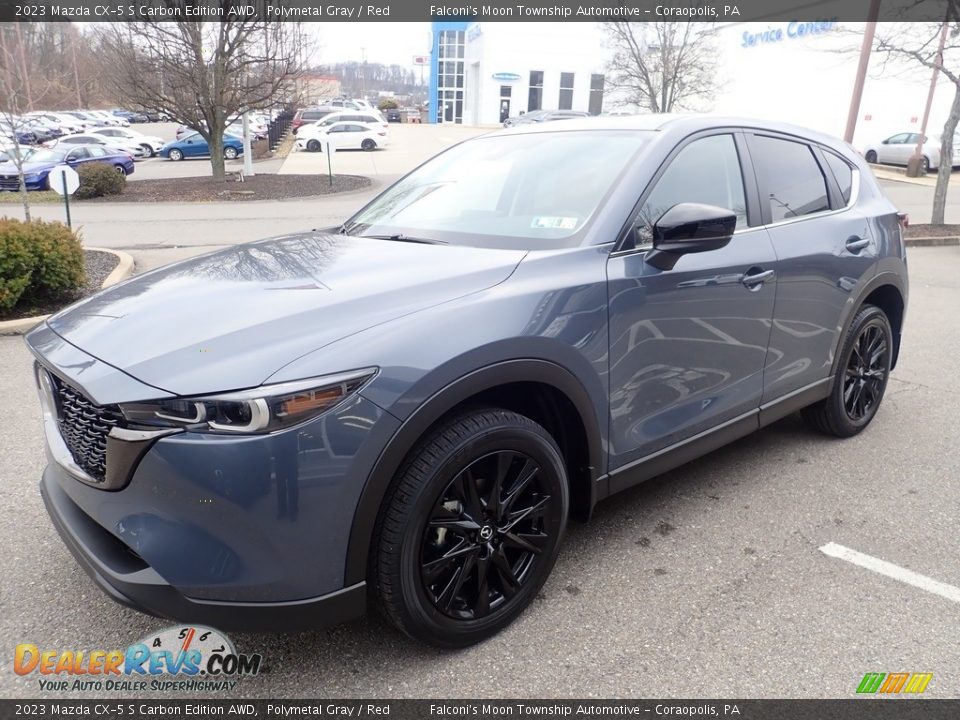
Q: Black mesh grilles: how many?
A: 1